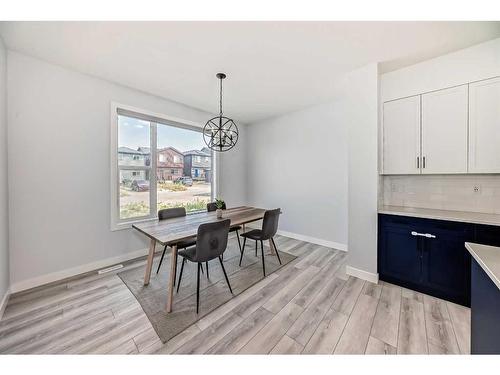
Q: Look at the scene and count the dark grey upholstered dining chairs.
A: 4